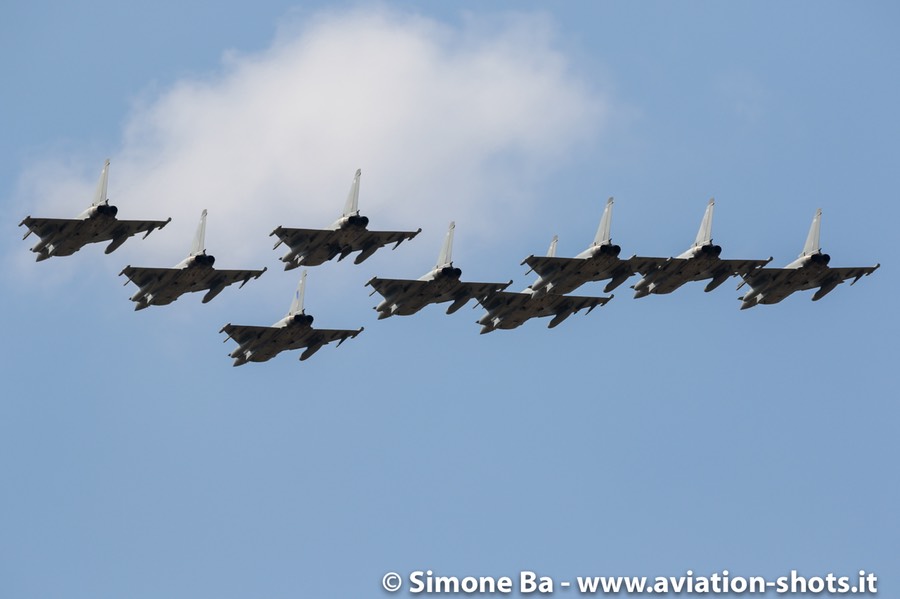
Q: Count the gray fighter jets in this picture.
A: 9